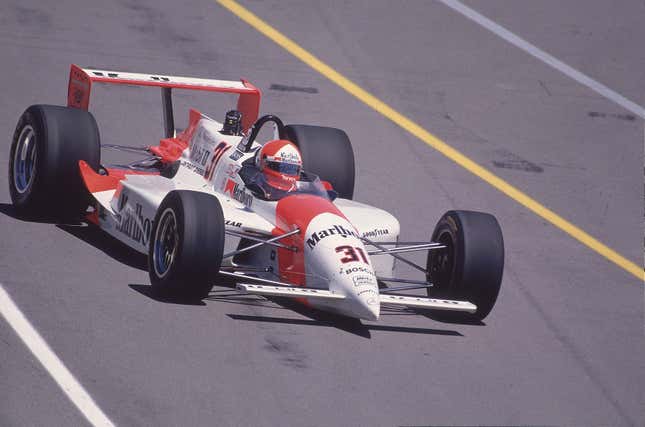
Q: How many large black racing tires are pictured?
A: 4